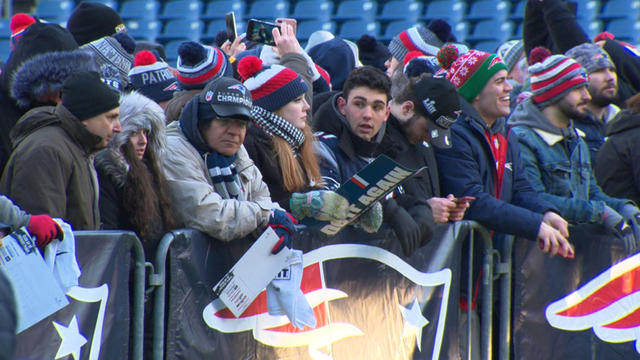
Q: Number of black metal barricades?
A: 3